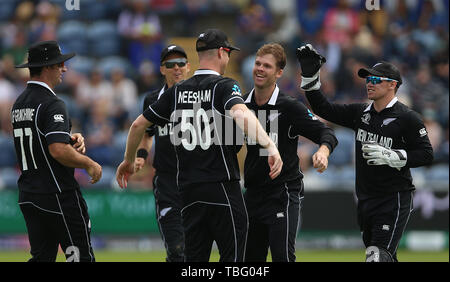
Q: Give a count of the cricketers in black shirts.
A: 5